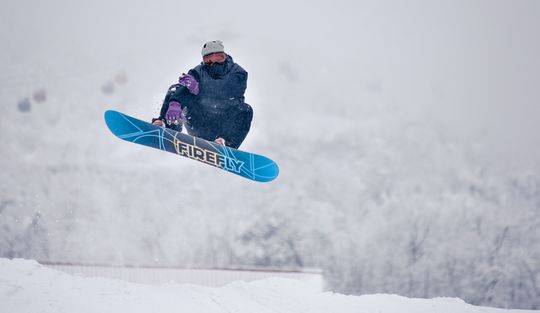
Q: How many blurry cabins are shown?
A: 4